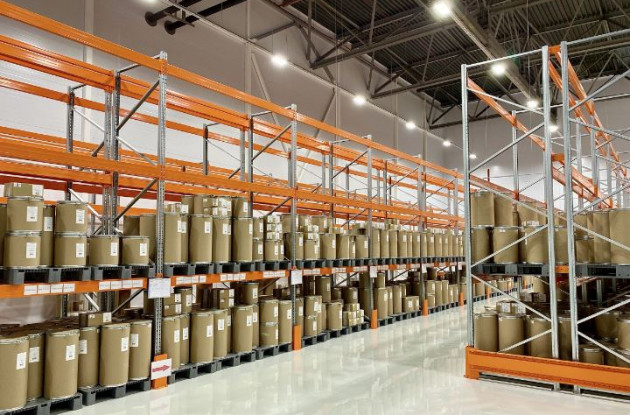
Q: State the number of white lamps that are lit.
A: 9